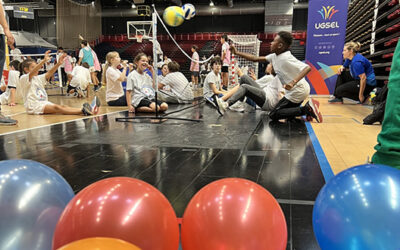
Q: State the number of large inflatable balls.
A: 5